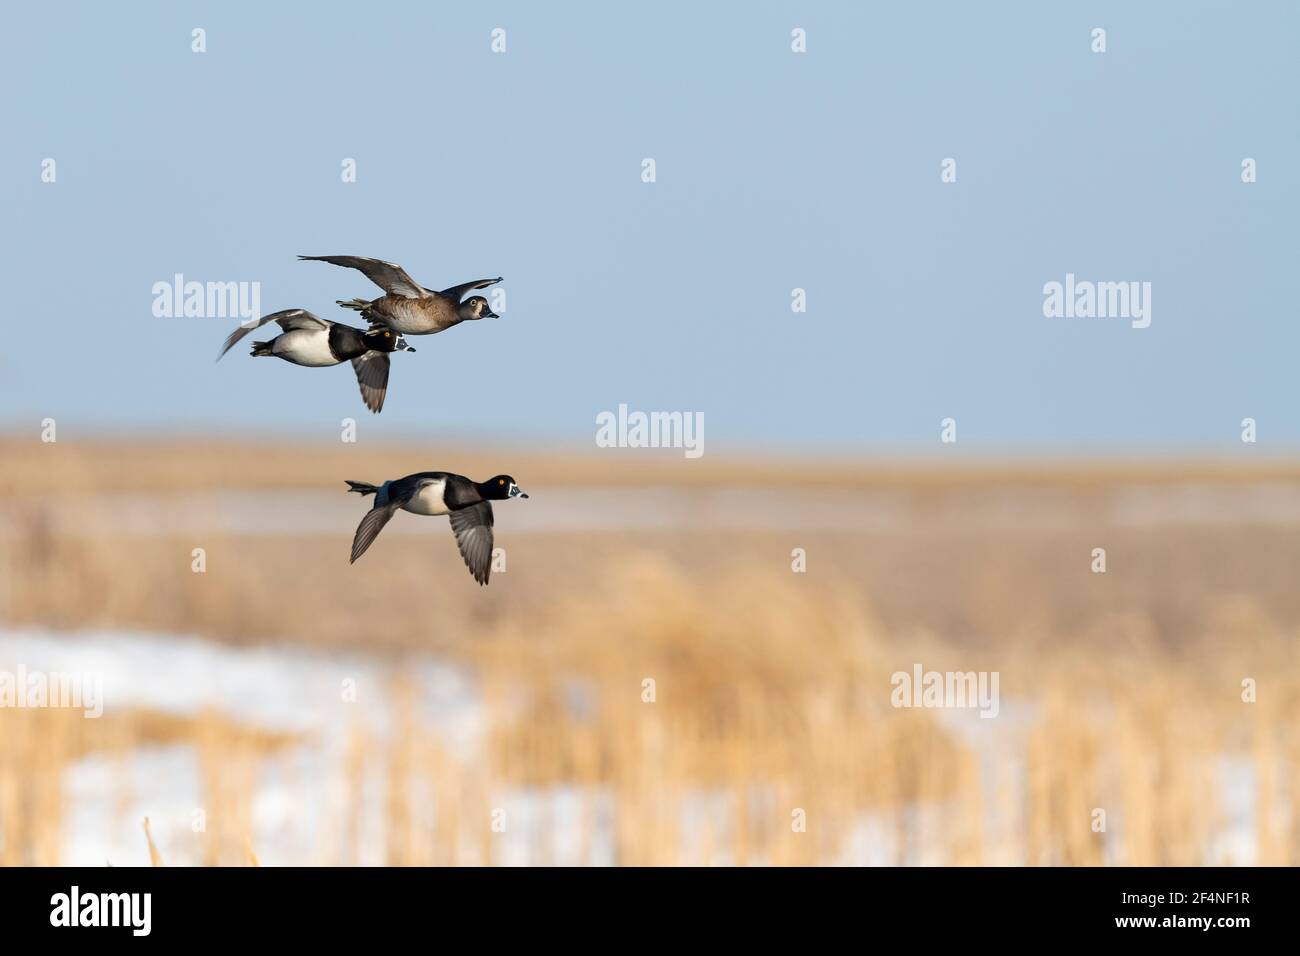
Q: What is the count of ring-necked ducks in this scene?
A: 3